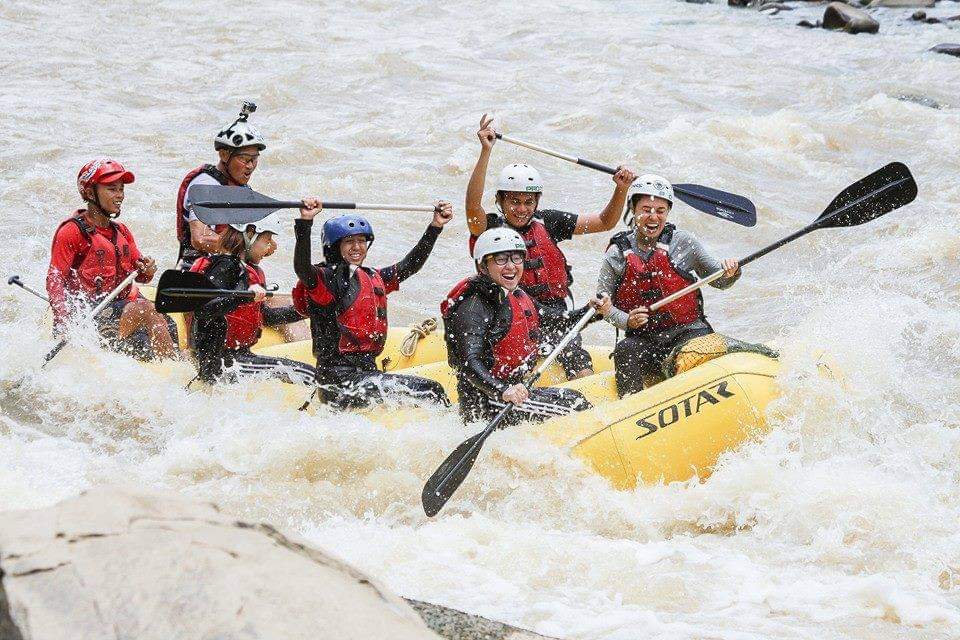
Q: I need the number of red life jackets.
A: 7